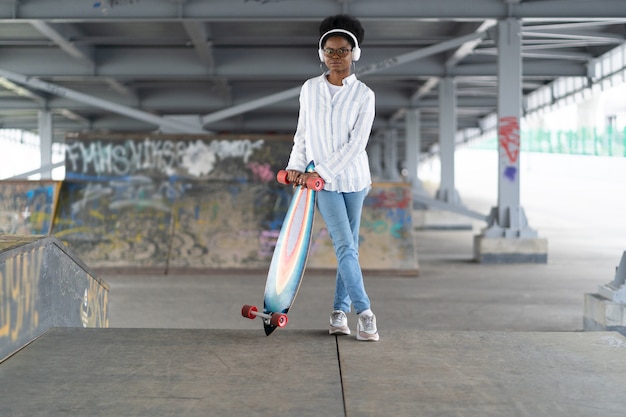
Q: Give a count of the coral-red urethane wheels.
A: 4